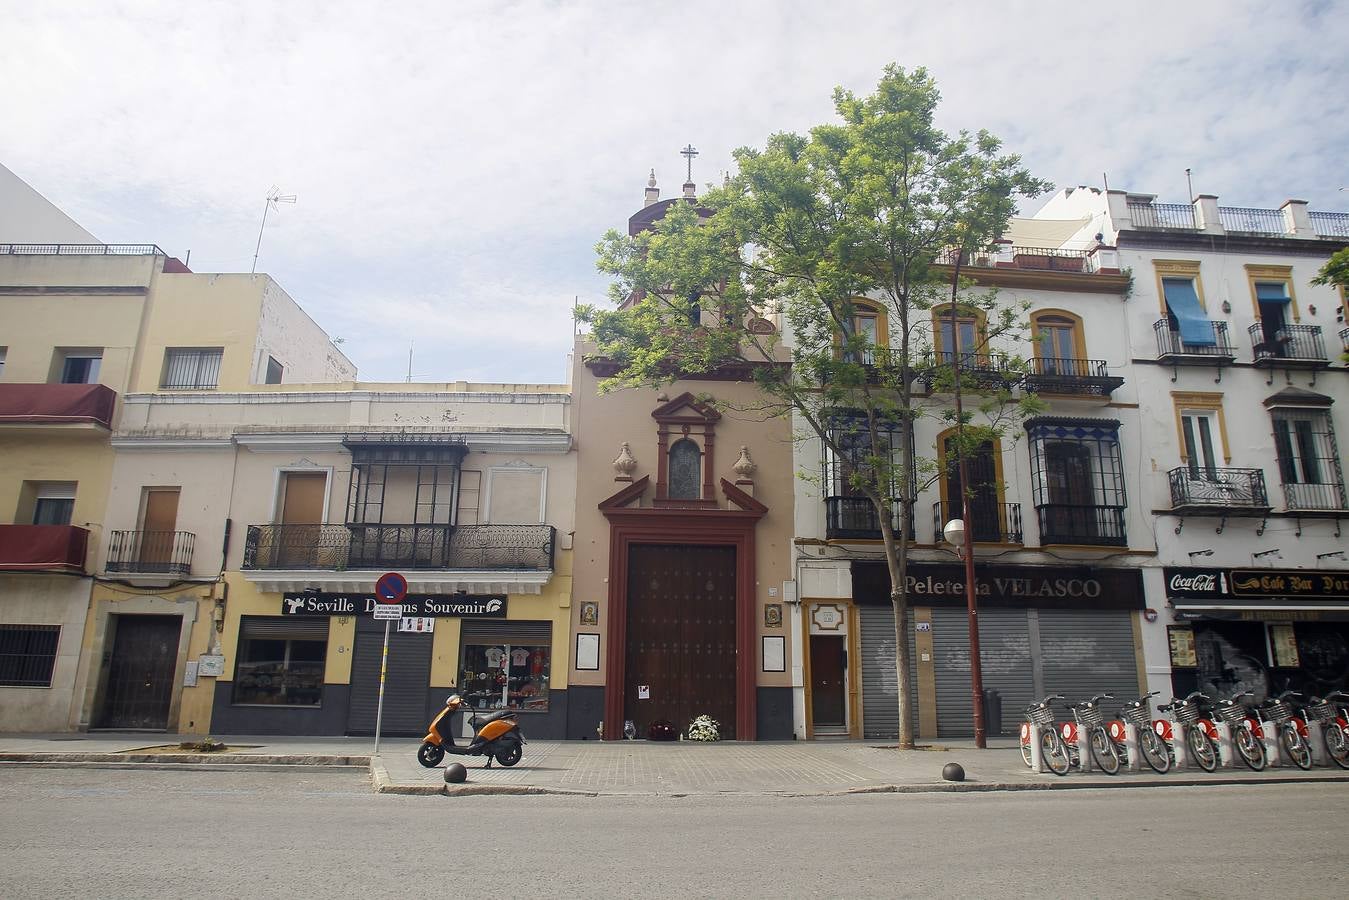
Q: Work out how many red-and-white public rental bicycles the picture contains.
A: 7